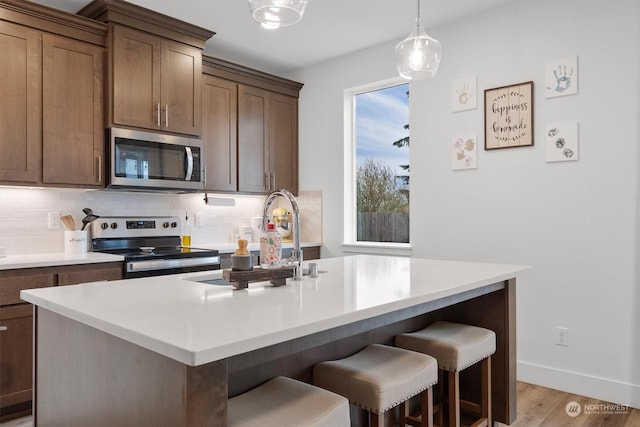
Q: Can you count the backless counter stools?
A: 3